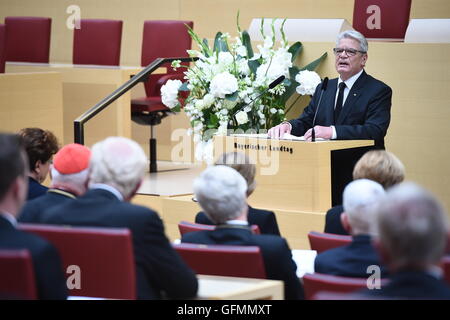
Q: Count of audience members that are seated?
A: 9